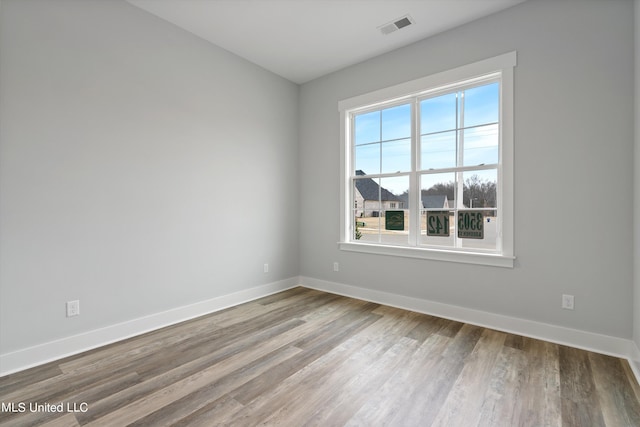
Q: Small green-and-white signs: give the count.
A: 3